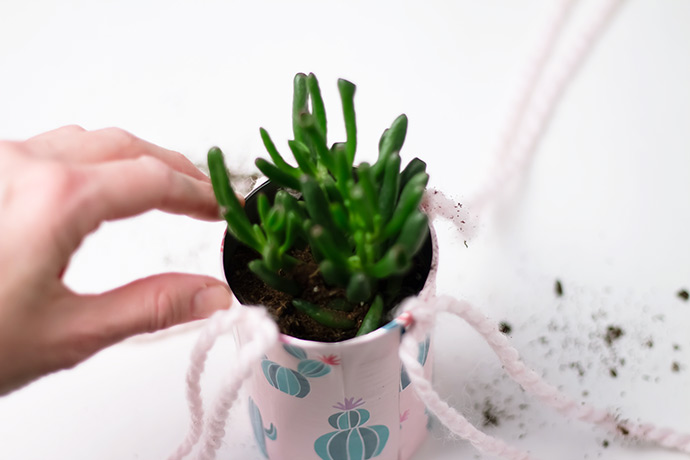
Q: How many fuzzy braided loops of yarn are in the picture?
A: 3